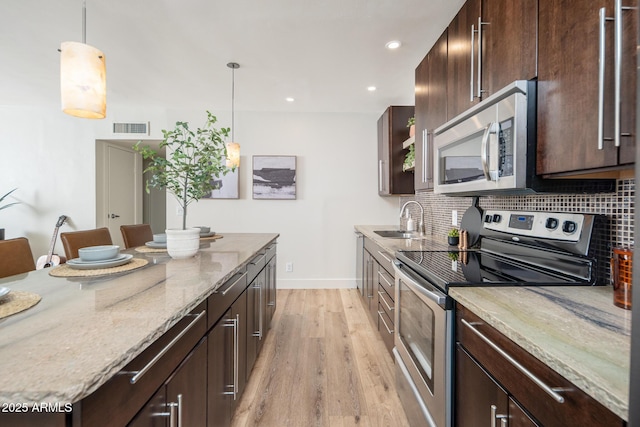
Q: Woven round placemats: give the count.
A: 4